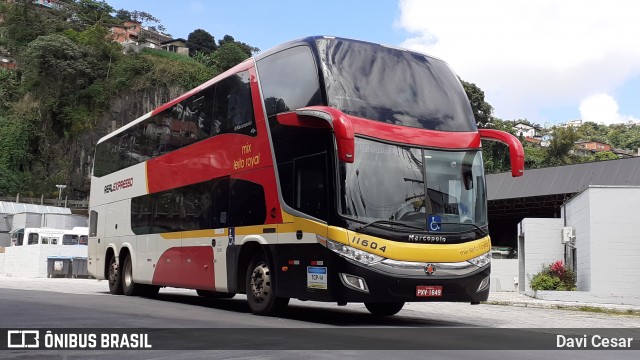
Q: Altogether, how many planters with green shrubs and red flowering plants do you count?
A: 1